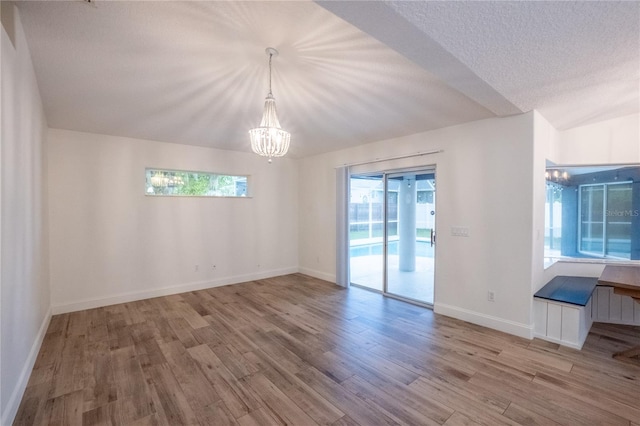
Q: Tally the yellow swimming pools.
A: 0